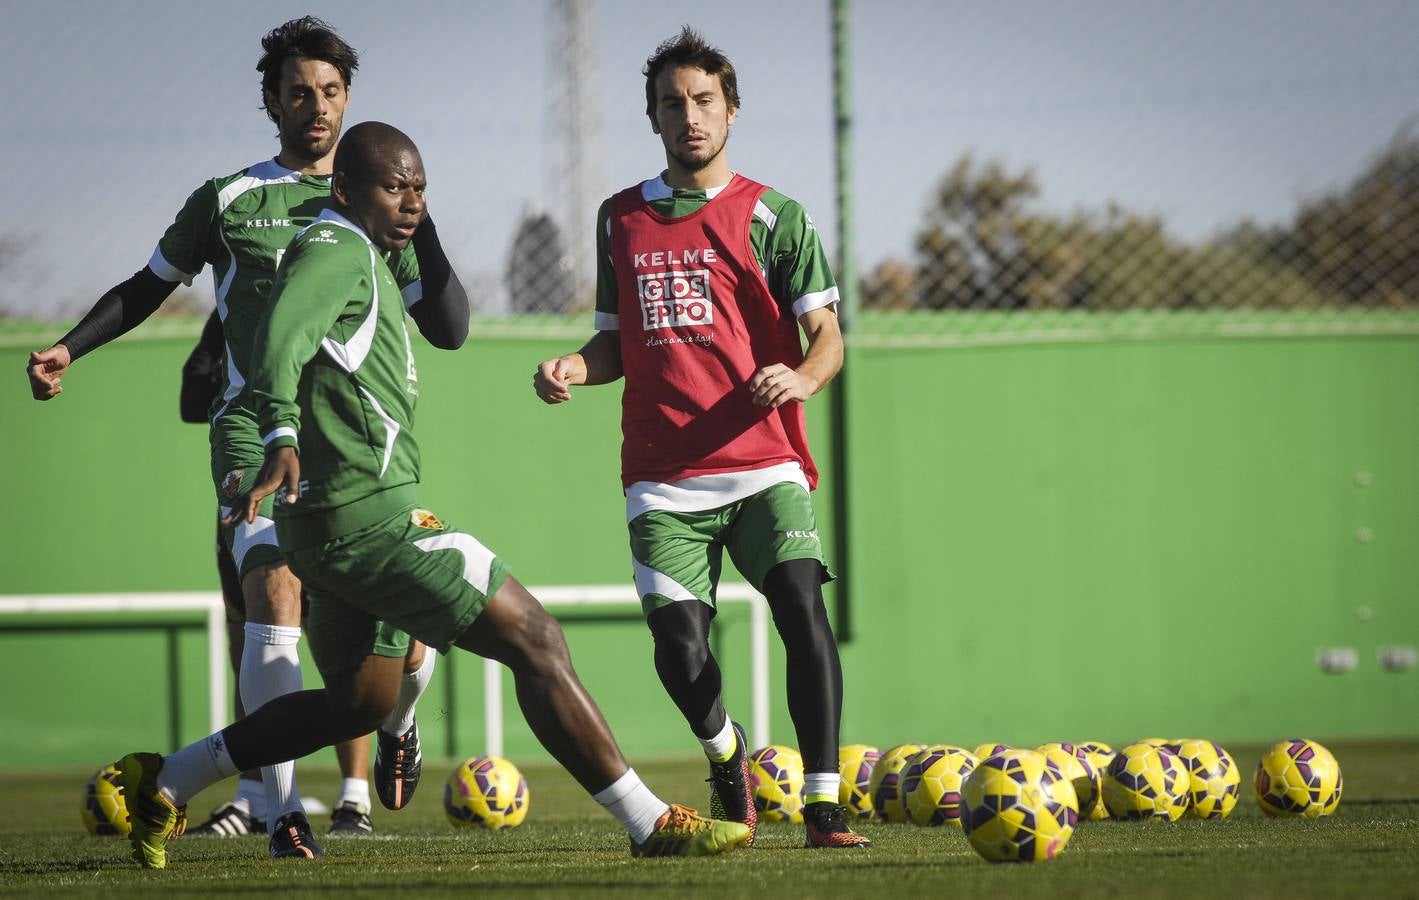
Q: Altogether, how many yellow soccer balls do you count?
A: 14